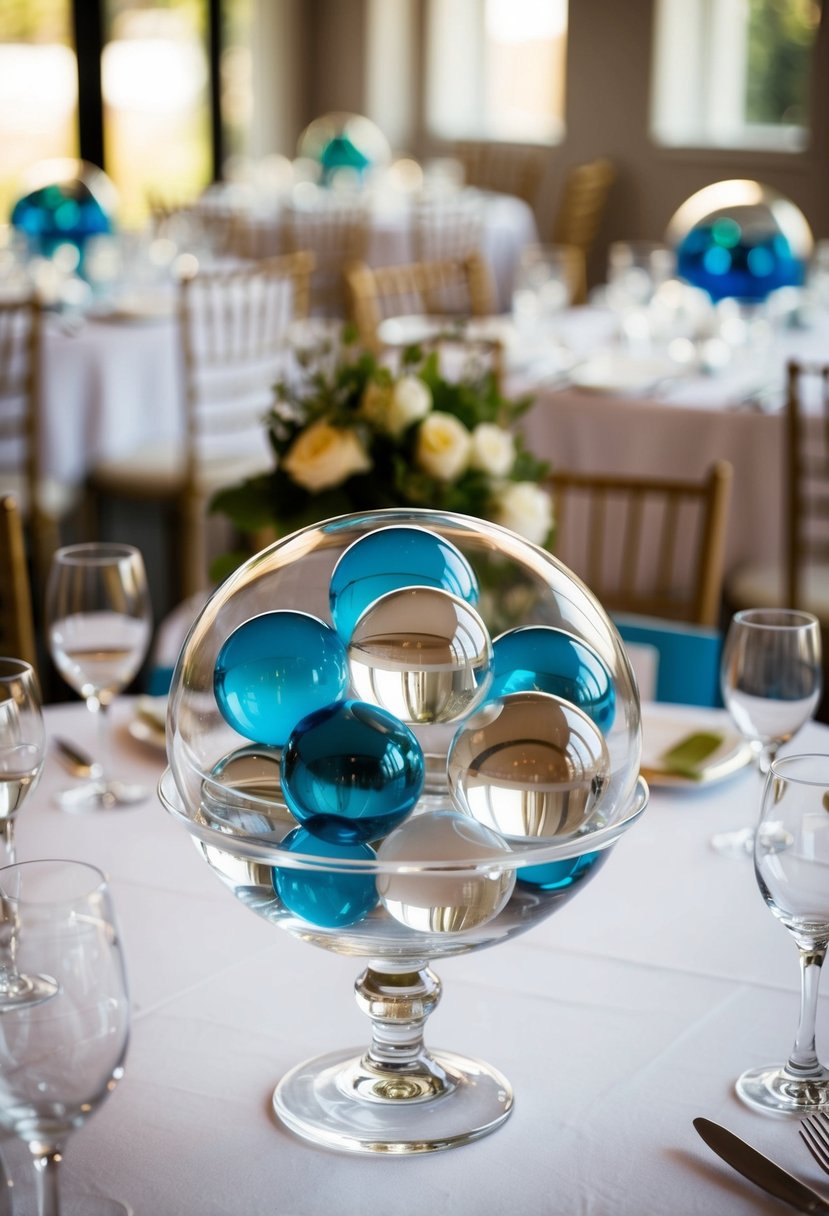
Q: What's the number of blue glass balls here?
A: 6